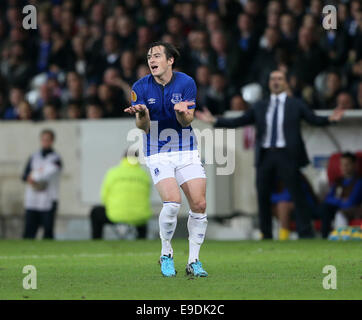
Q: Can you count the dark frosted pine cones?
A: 0